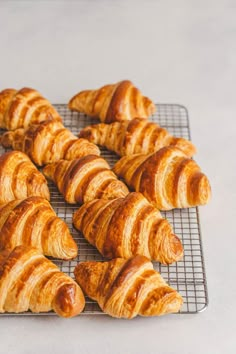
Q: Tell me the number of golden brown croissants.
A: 11